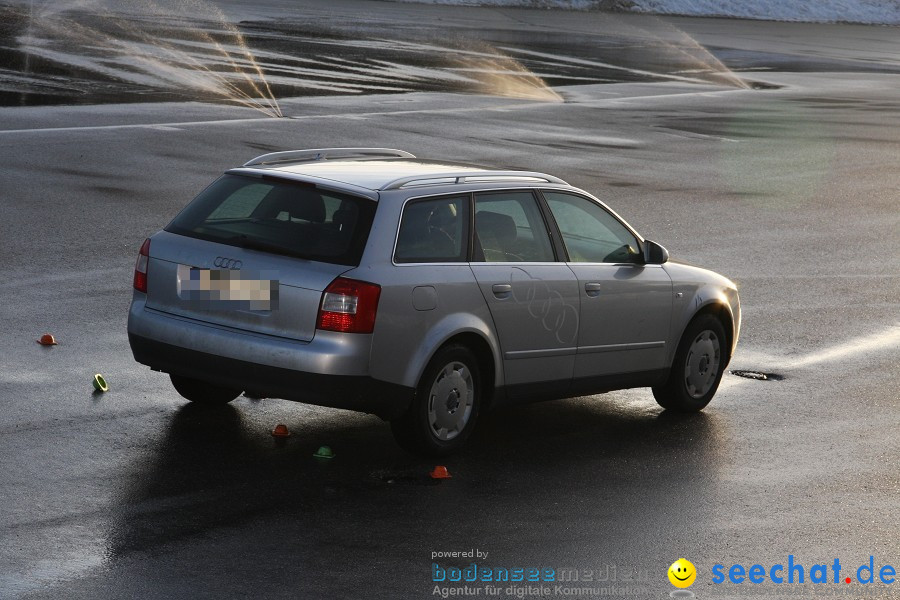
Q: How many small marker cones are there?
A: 5